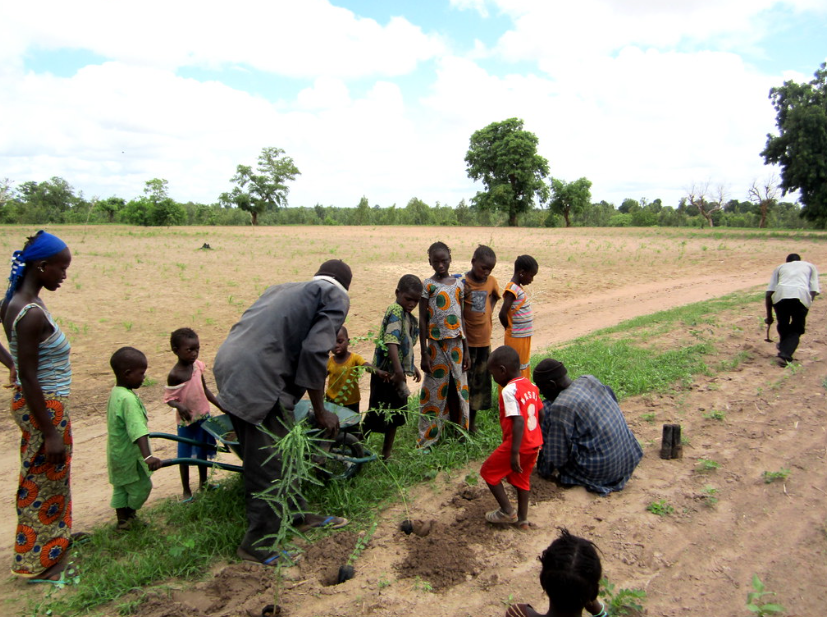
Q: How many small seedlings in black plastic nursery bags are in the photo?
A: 3